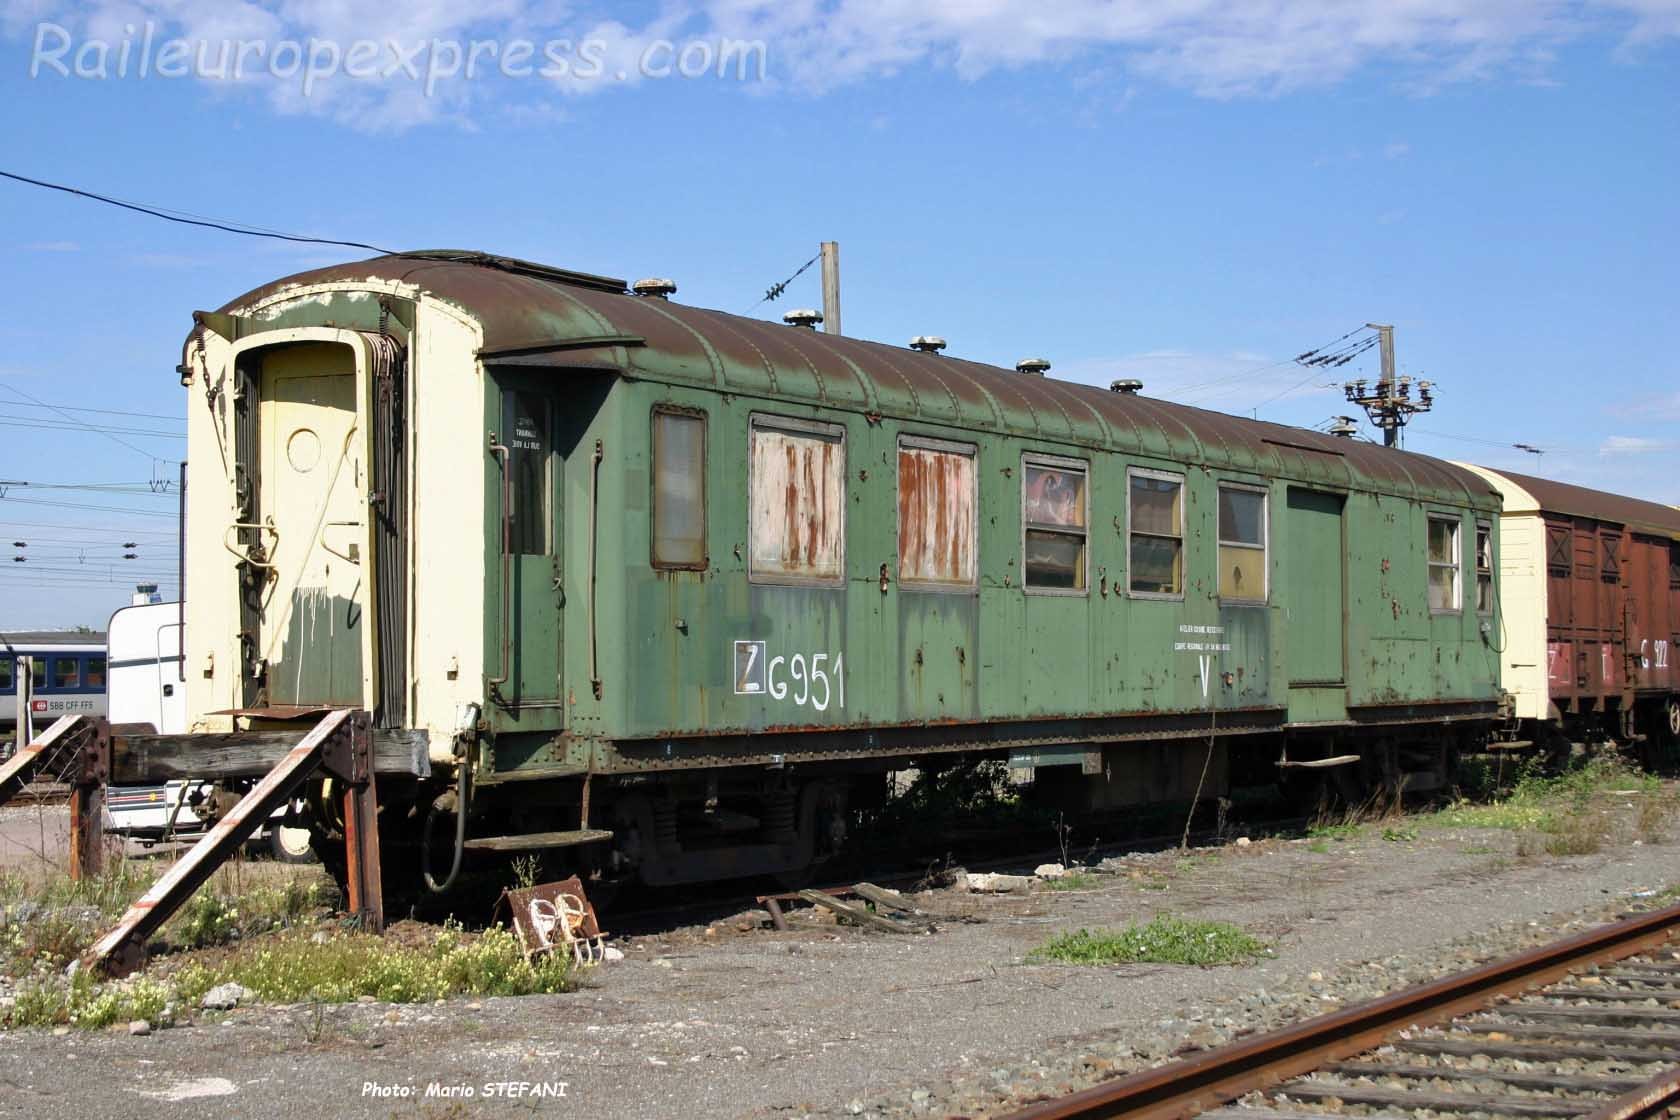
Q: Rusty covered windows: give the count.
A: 2